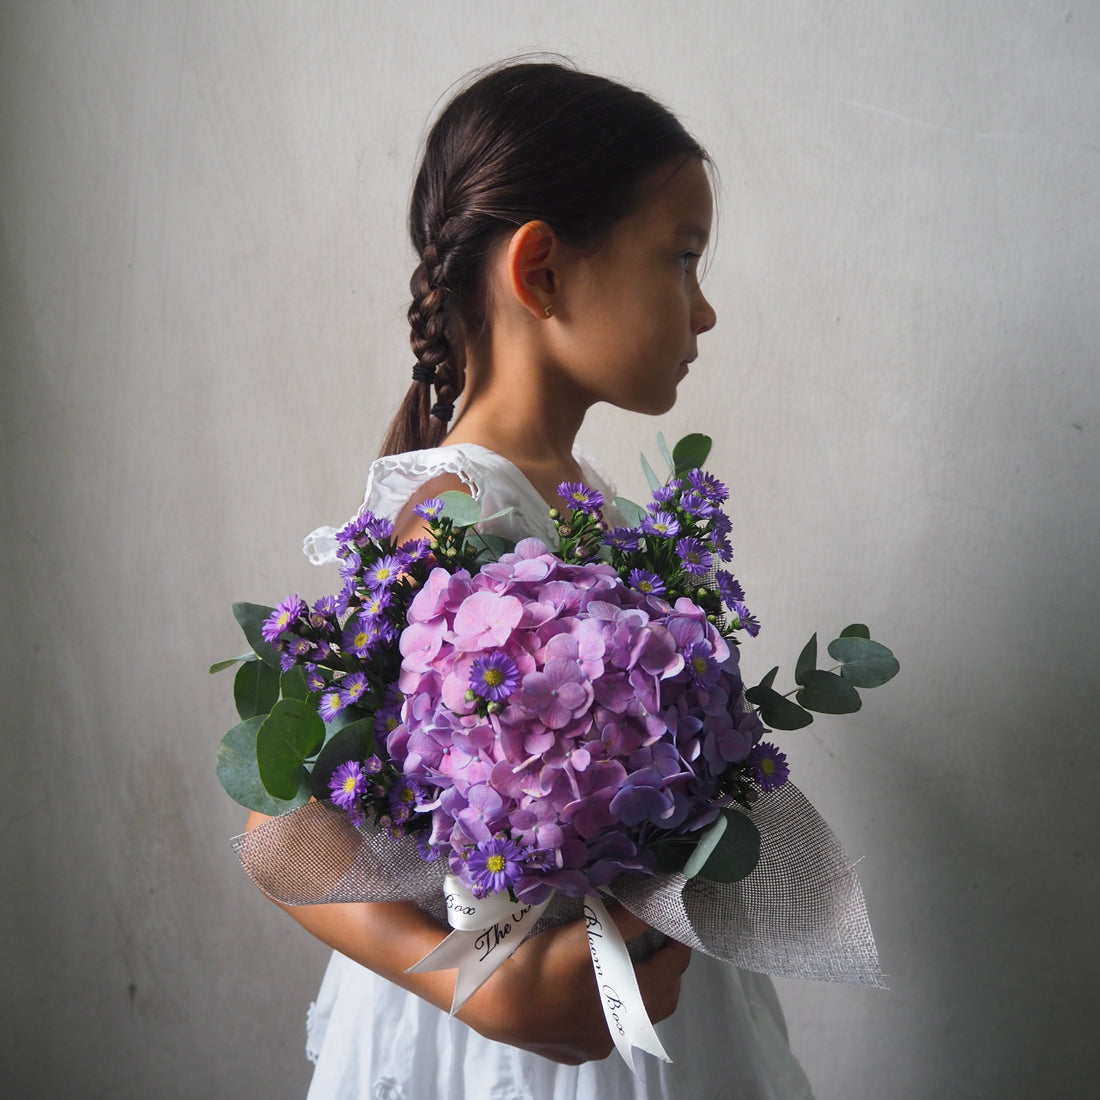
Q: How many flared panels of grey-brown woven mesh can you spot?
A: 2